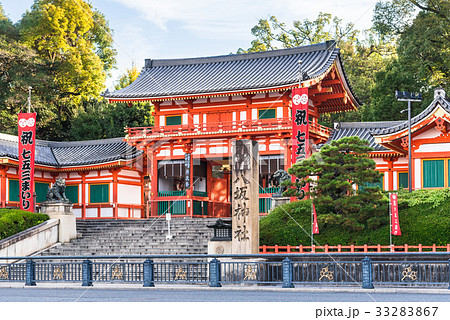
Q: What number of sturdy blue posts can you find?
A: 6